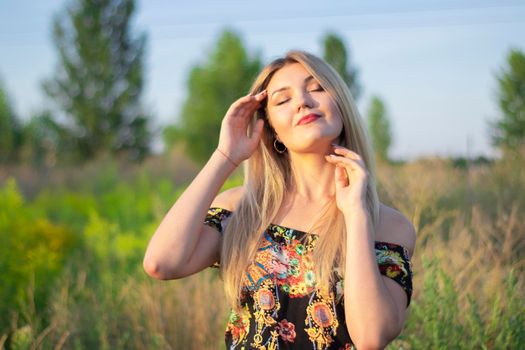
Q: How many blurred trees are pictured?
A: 6